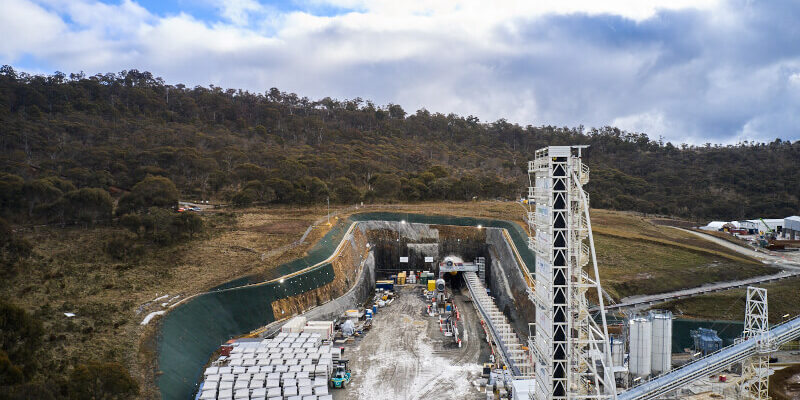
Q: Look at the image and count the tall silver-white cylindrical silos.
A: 2